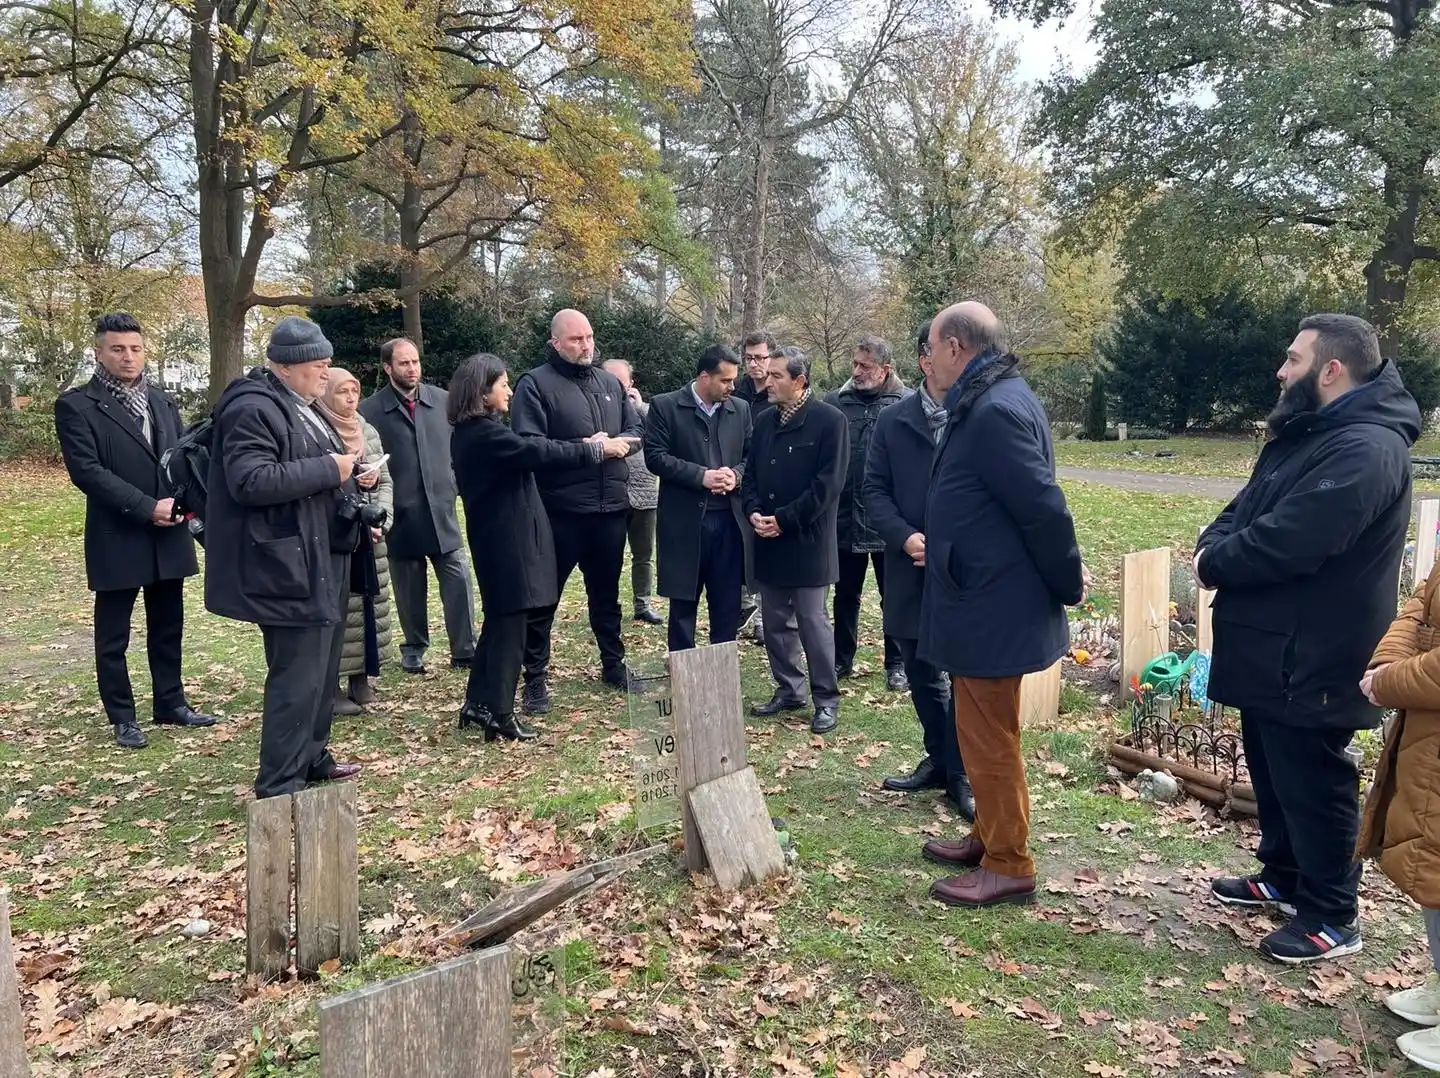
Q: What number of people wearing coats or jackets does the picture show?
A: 15